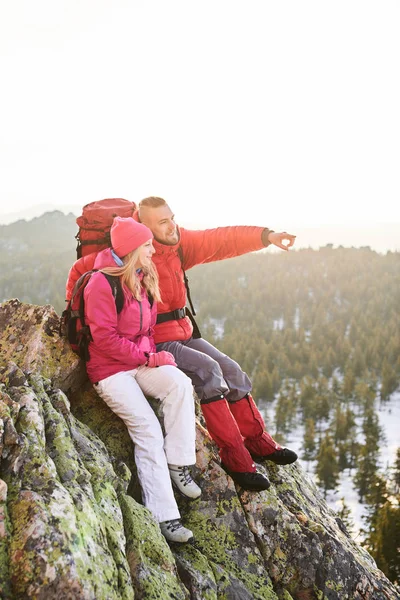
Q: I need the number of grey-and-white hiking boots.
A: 2